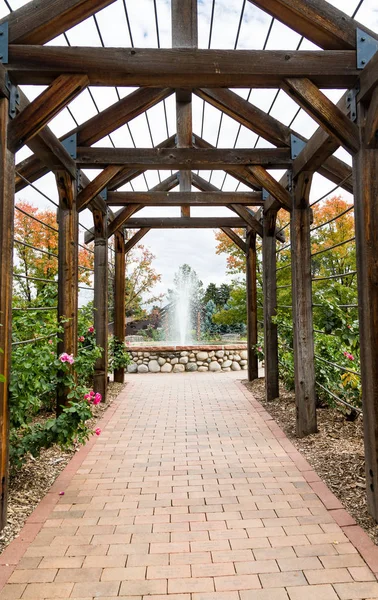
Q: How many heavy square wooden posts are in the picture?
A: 8